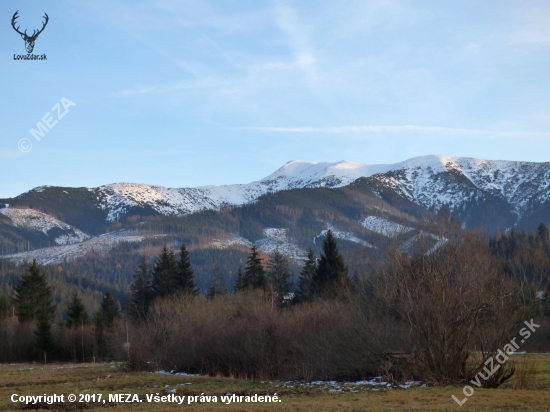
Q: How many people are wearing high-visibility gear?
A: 0